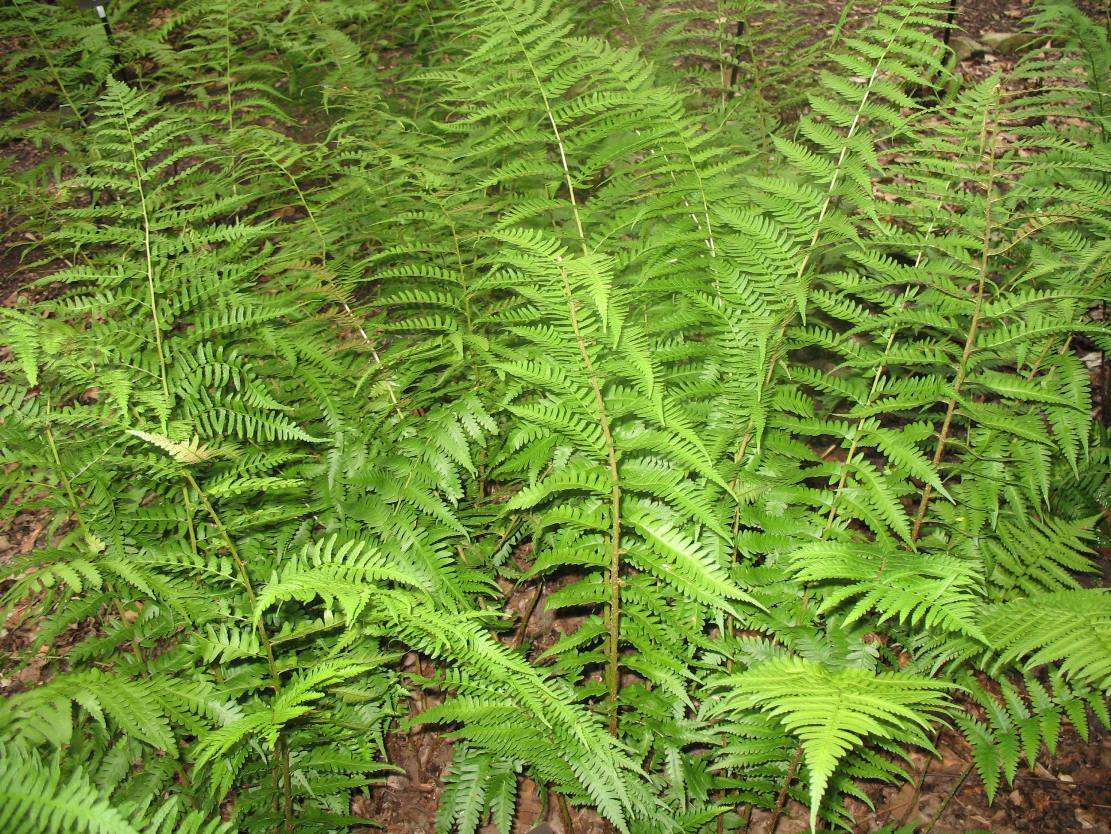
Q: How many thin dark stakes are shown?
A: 3